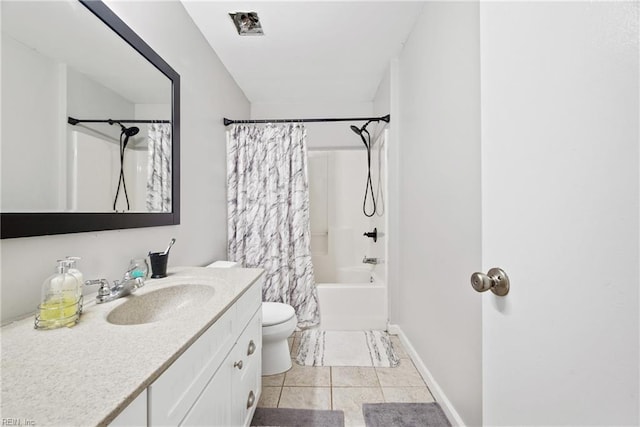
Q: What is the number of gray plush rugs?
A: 2